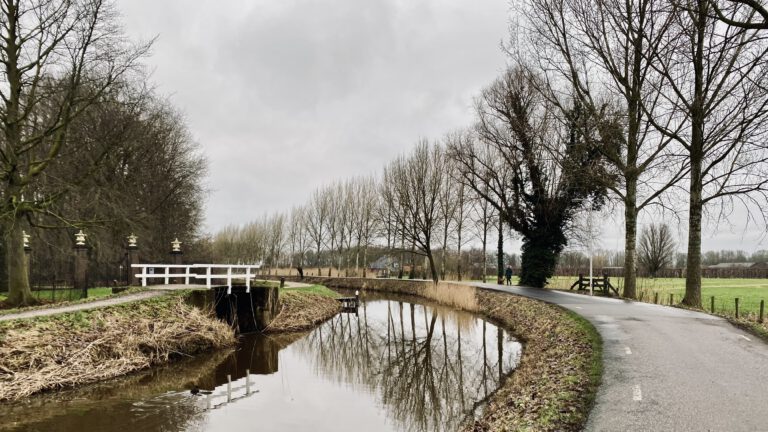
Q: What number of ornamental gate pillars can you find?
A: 4